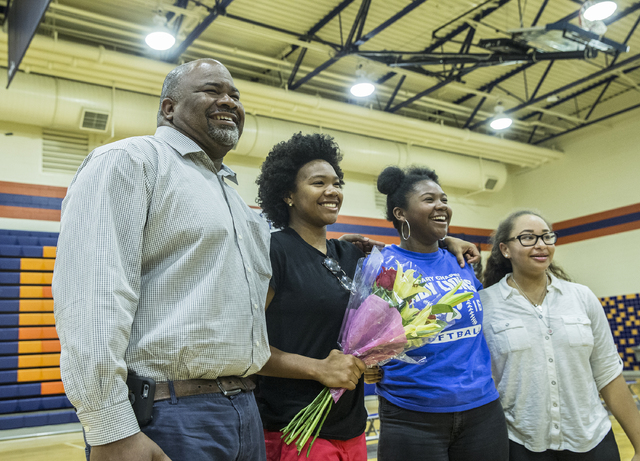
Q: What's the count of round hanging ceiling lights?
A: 4